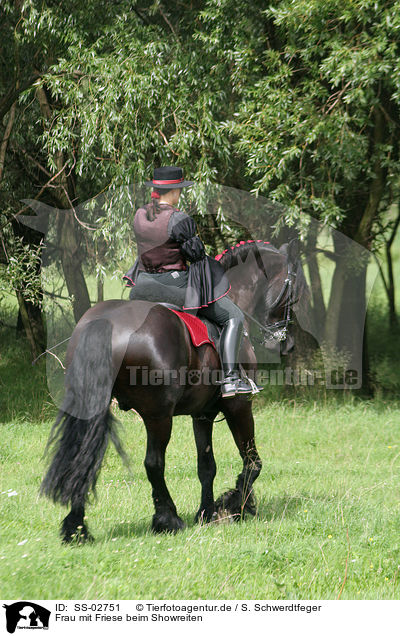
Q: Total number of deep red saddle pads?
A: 1